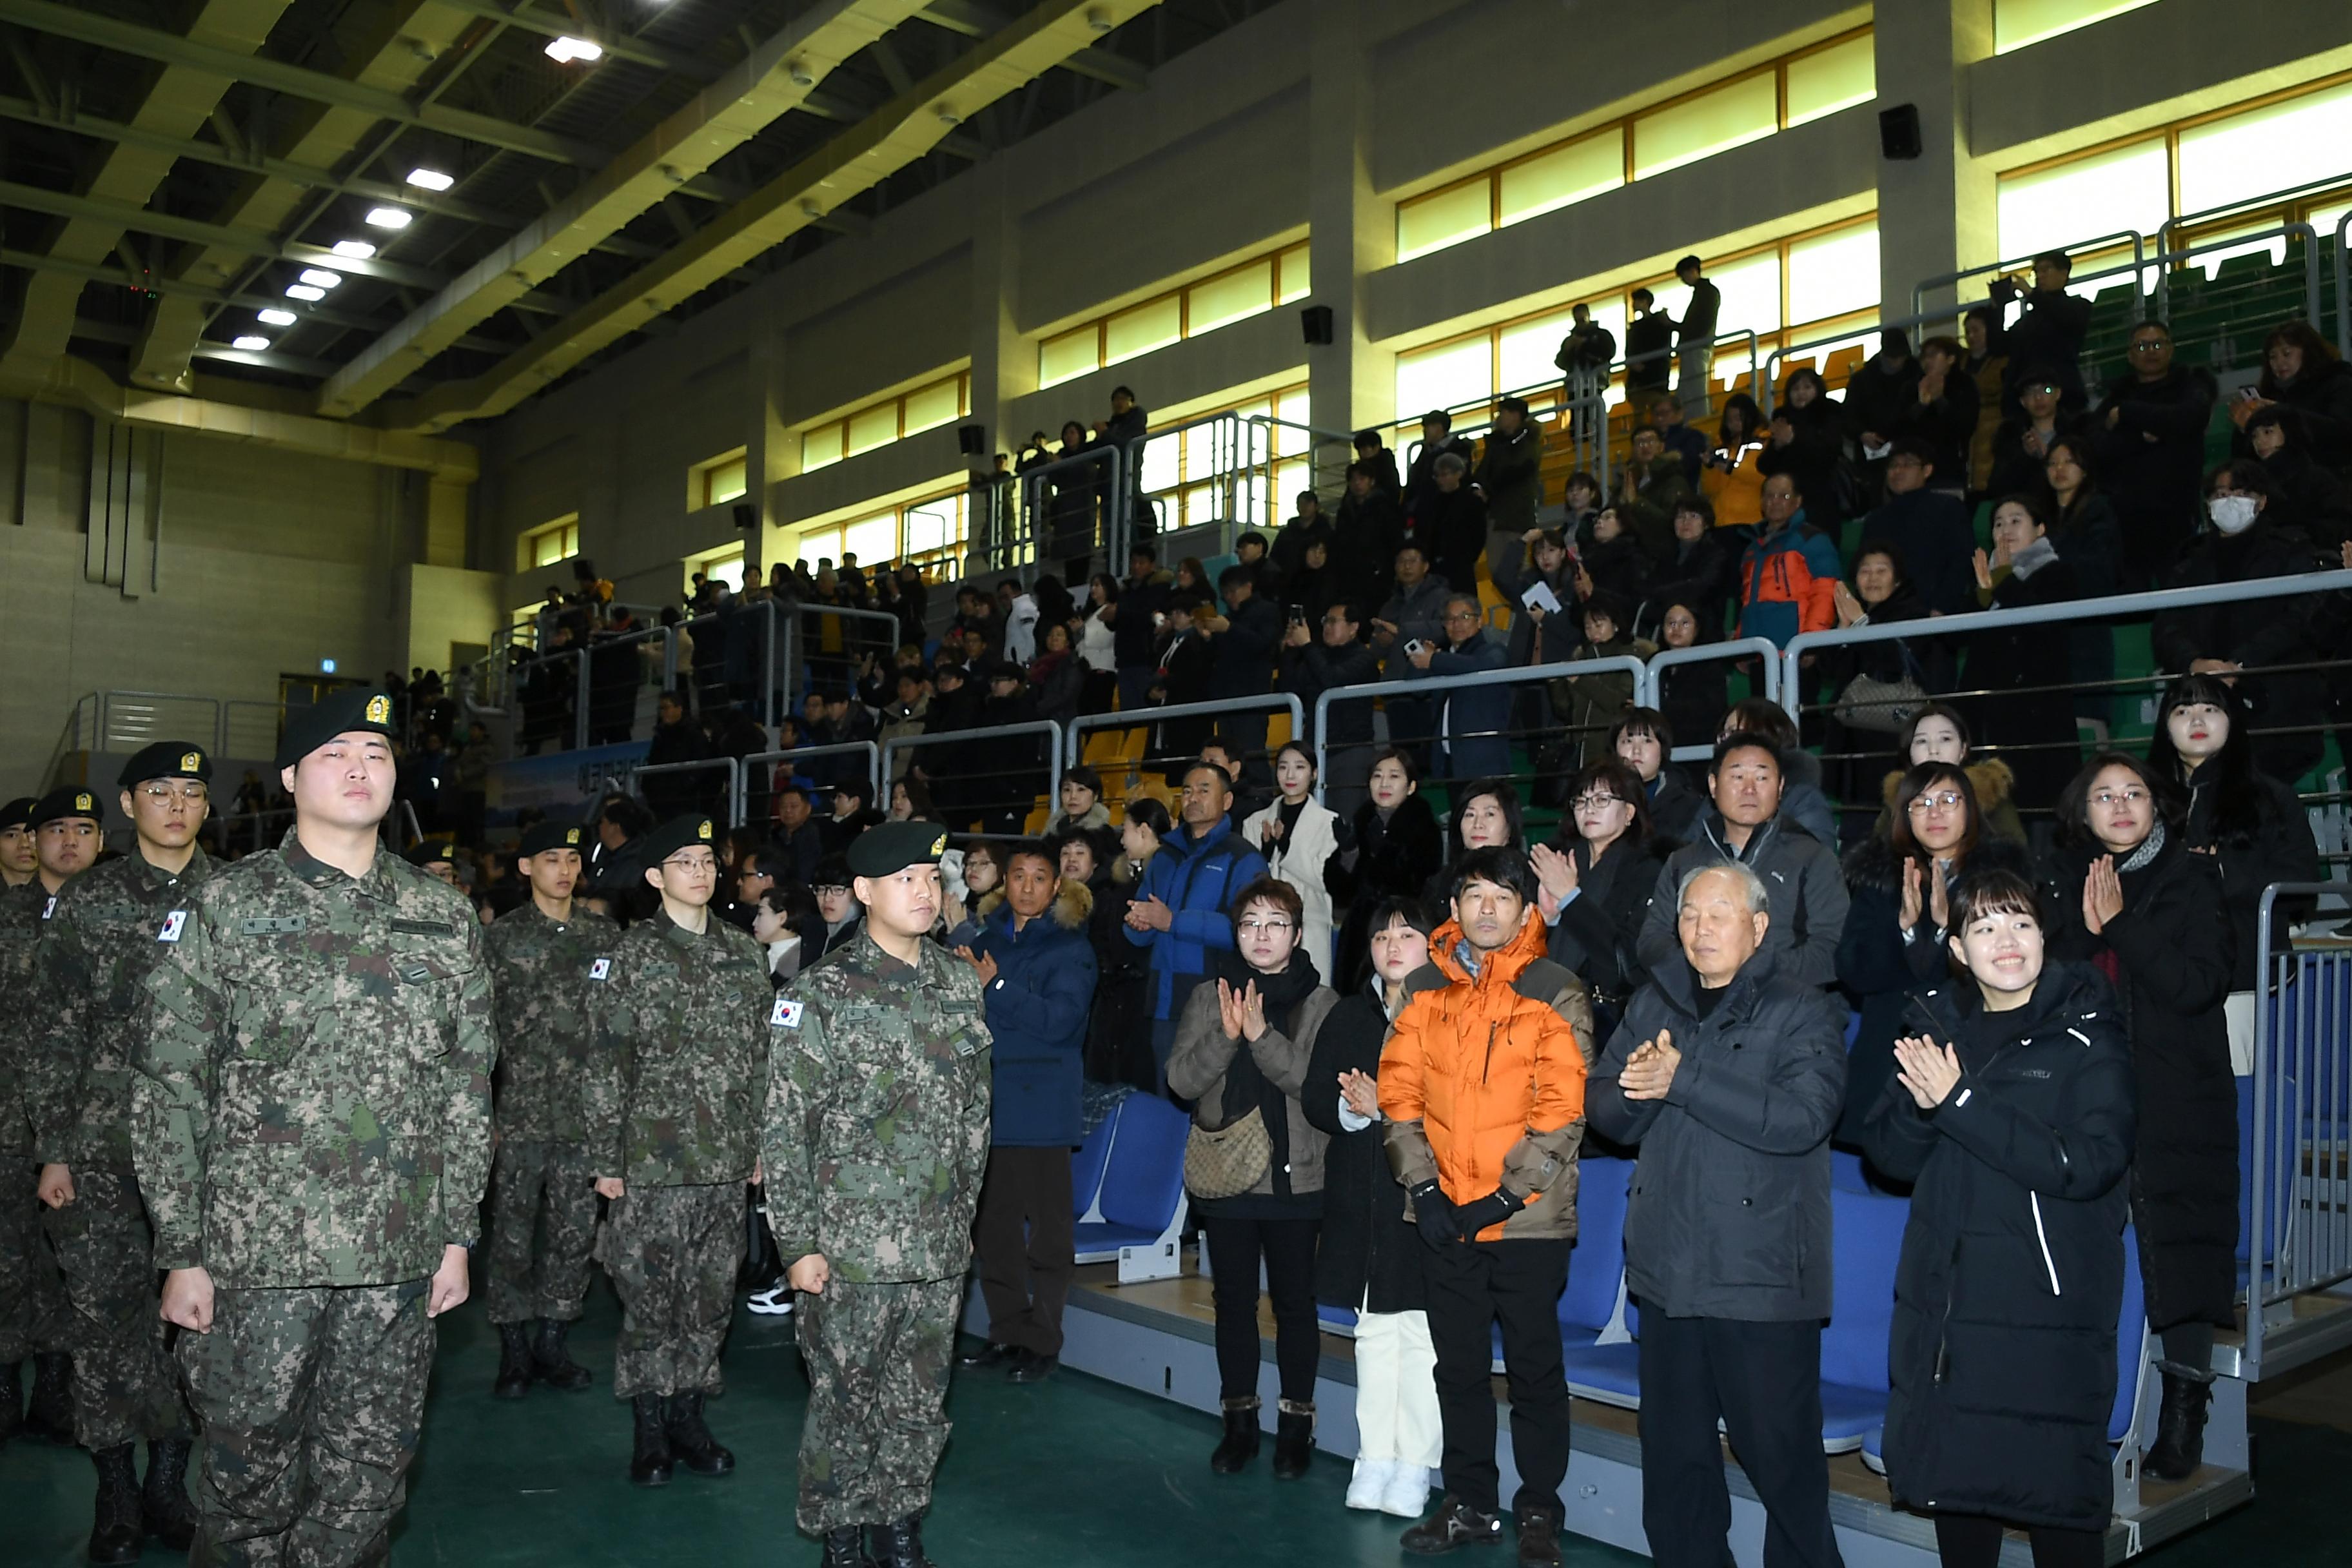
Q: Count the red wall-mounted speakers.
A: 0